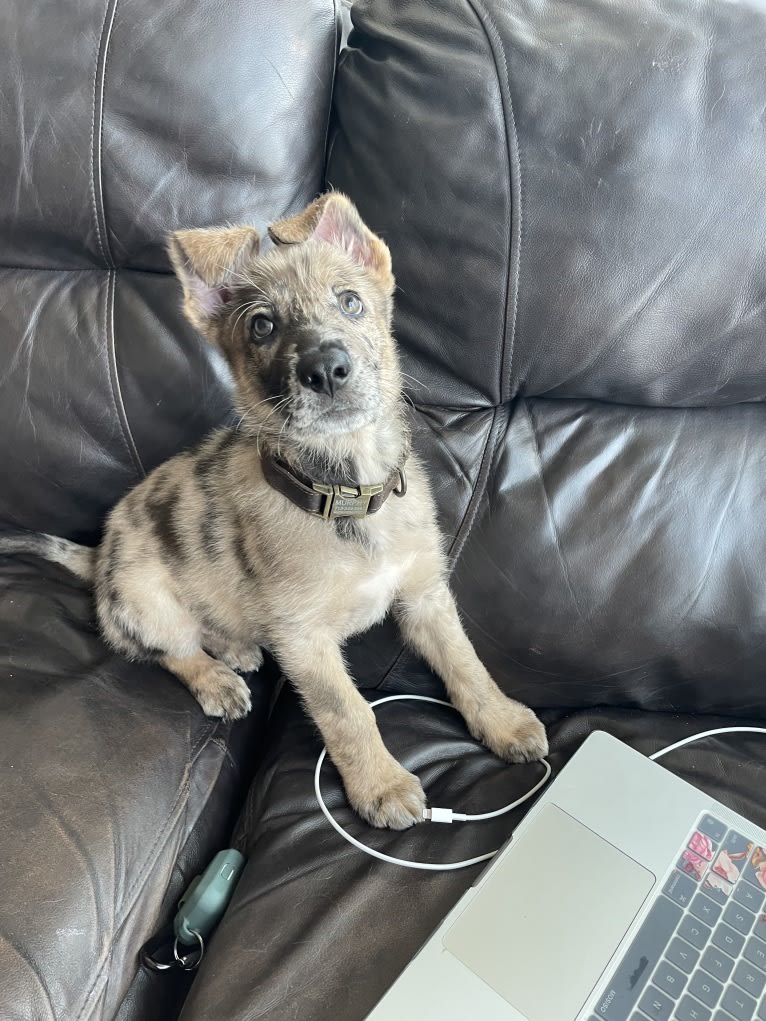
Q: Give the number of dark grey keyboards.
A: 1